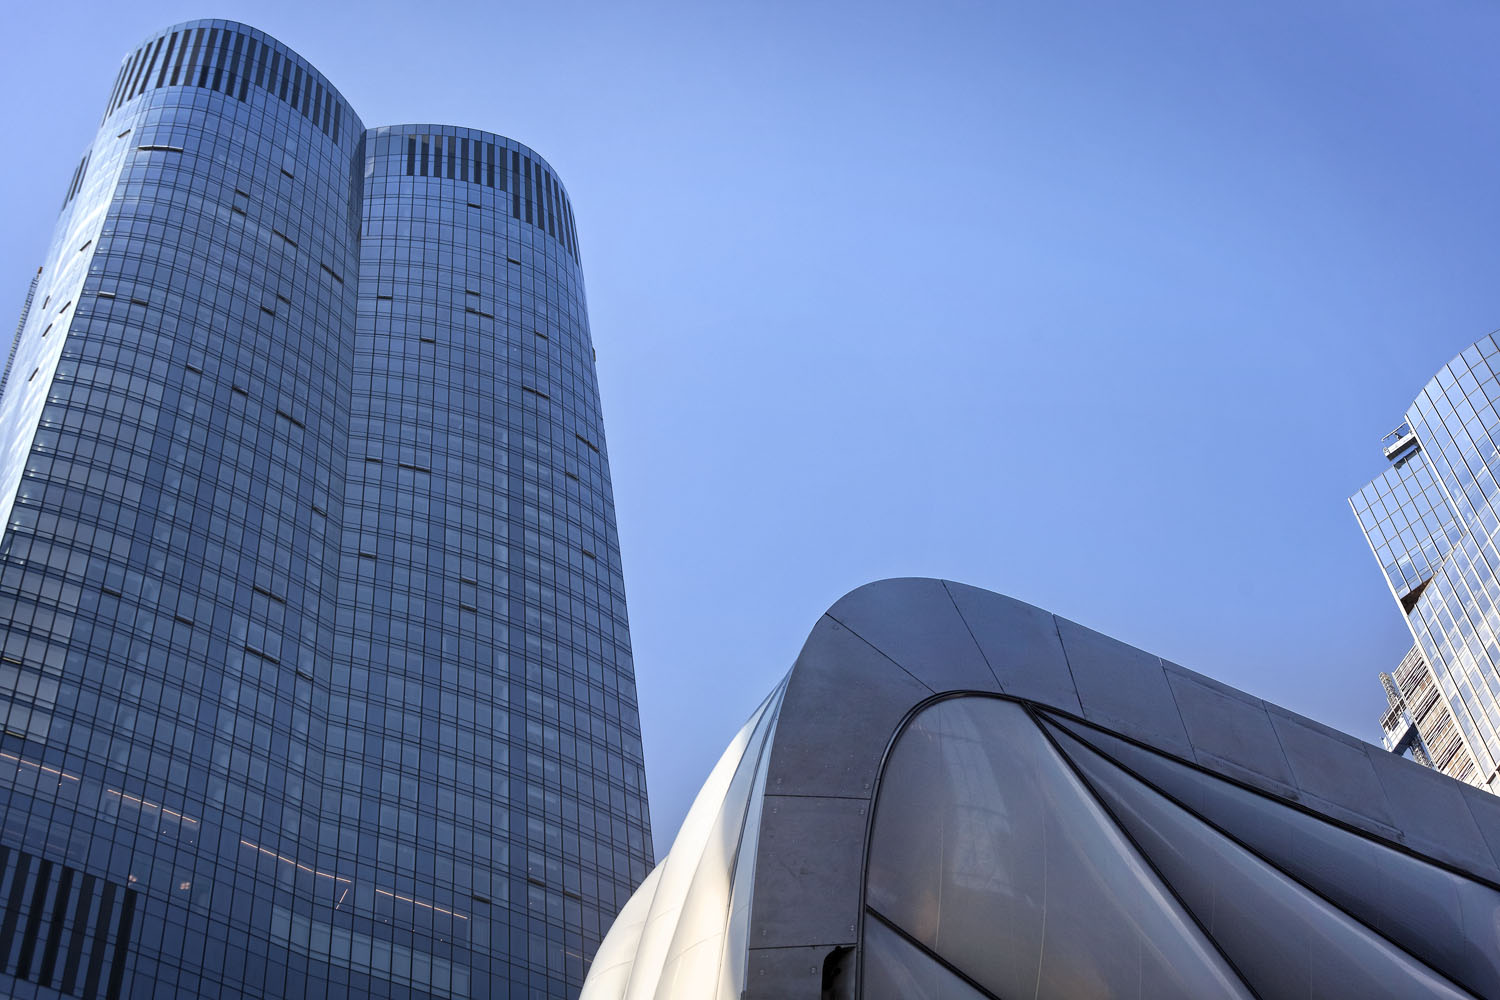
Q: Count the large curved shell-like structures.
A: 1